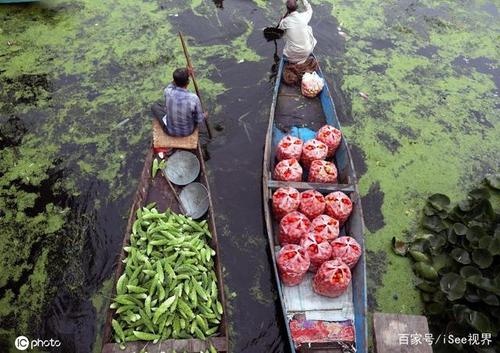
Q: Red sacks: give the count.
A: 14